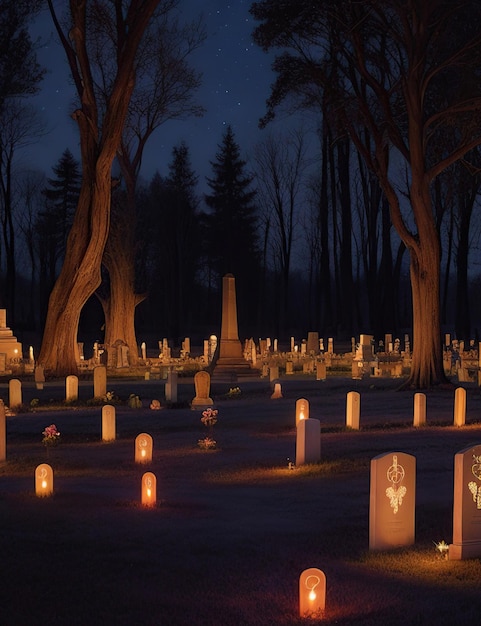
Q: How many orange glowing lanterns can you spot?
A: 5